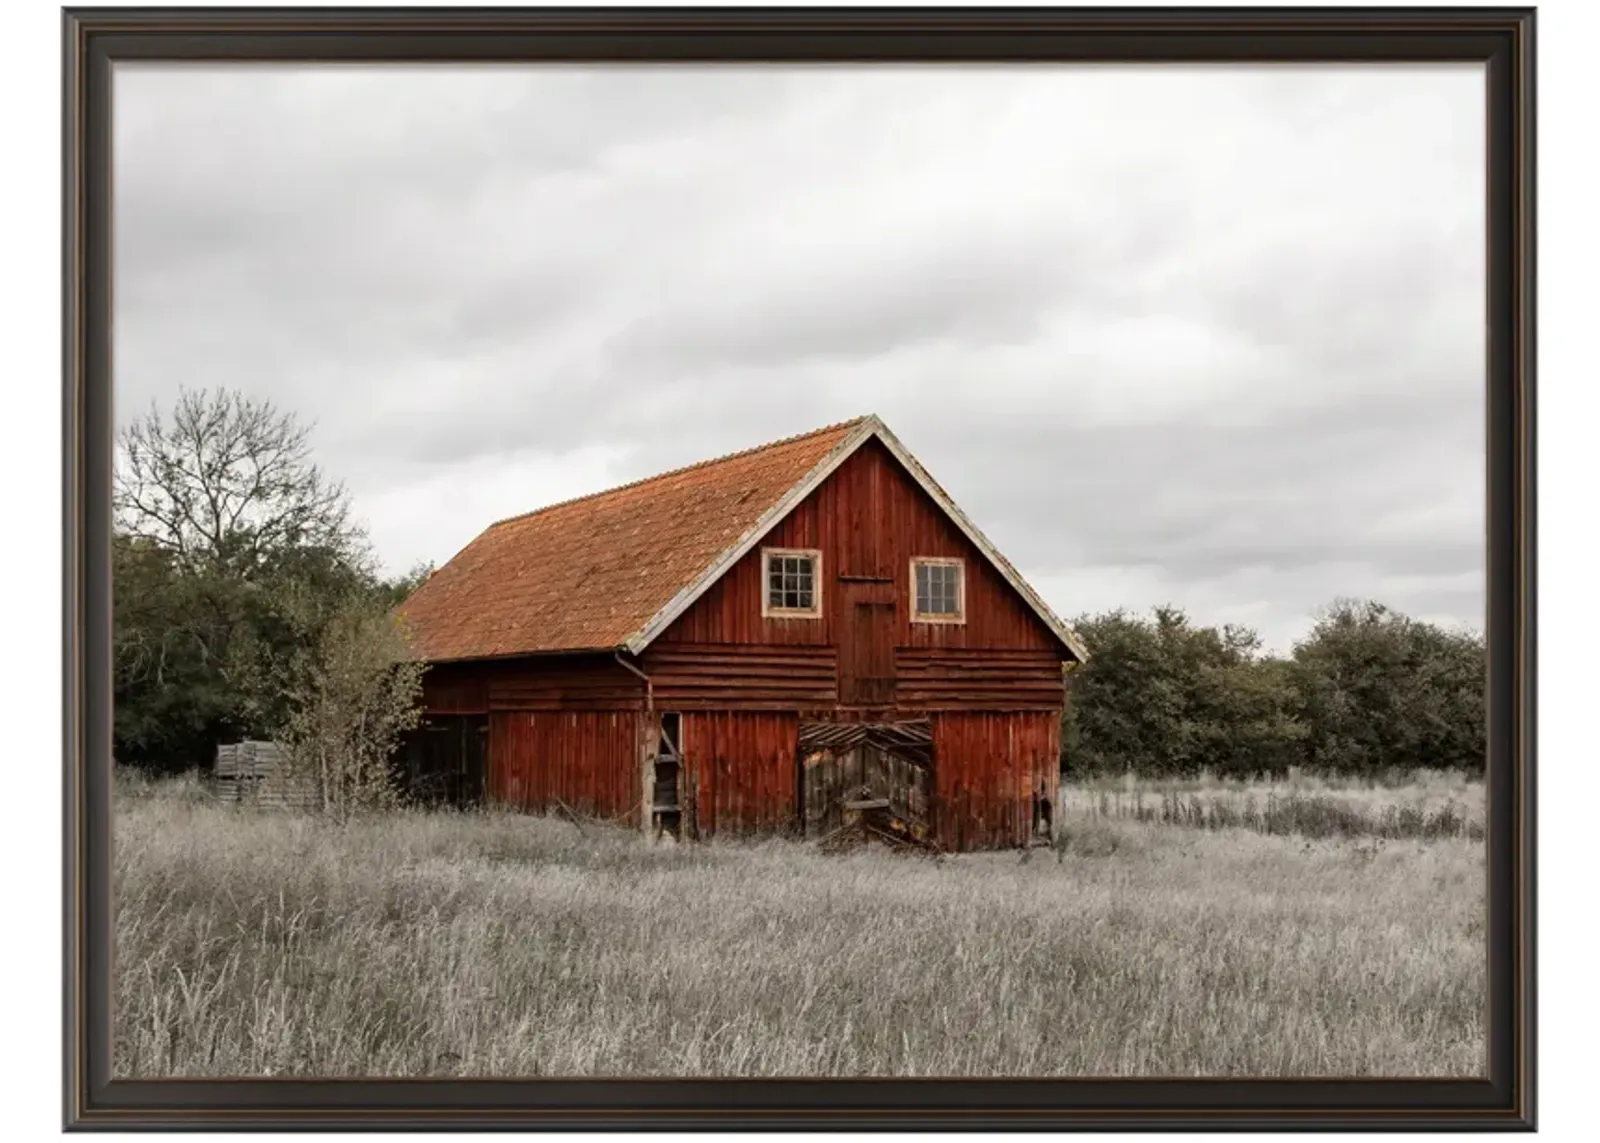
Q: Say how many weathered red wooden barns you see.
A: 1